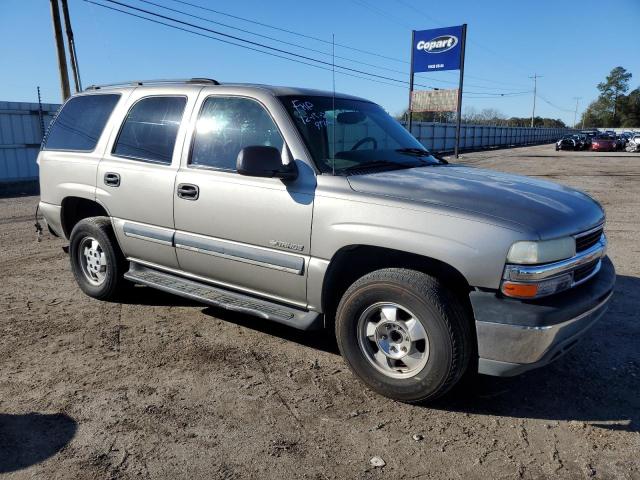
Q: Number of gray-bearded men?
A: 0